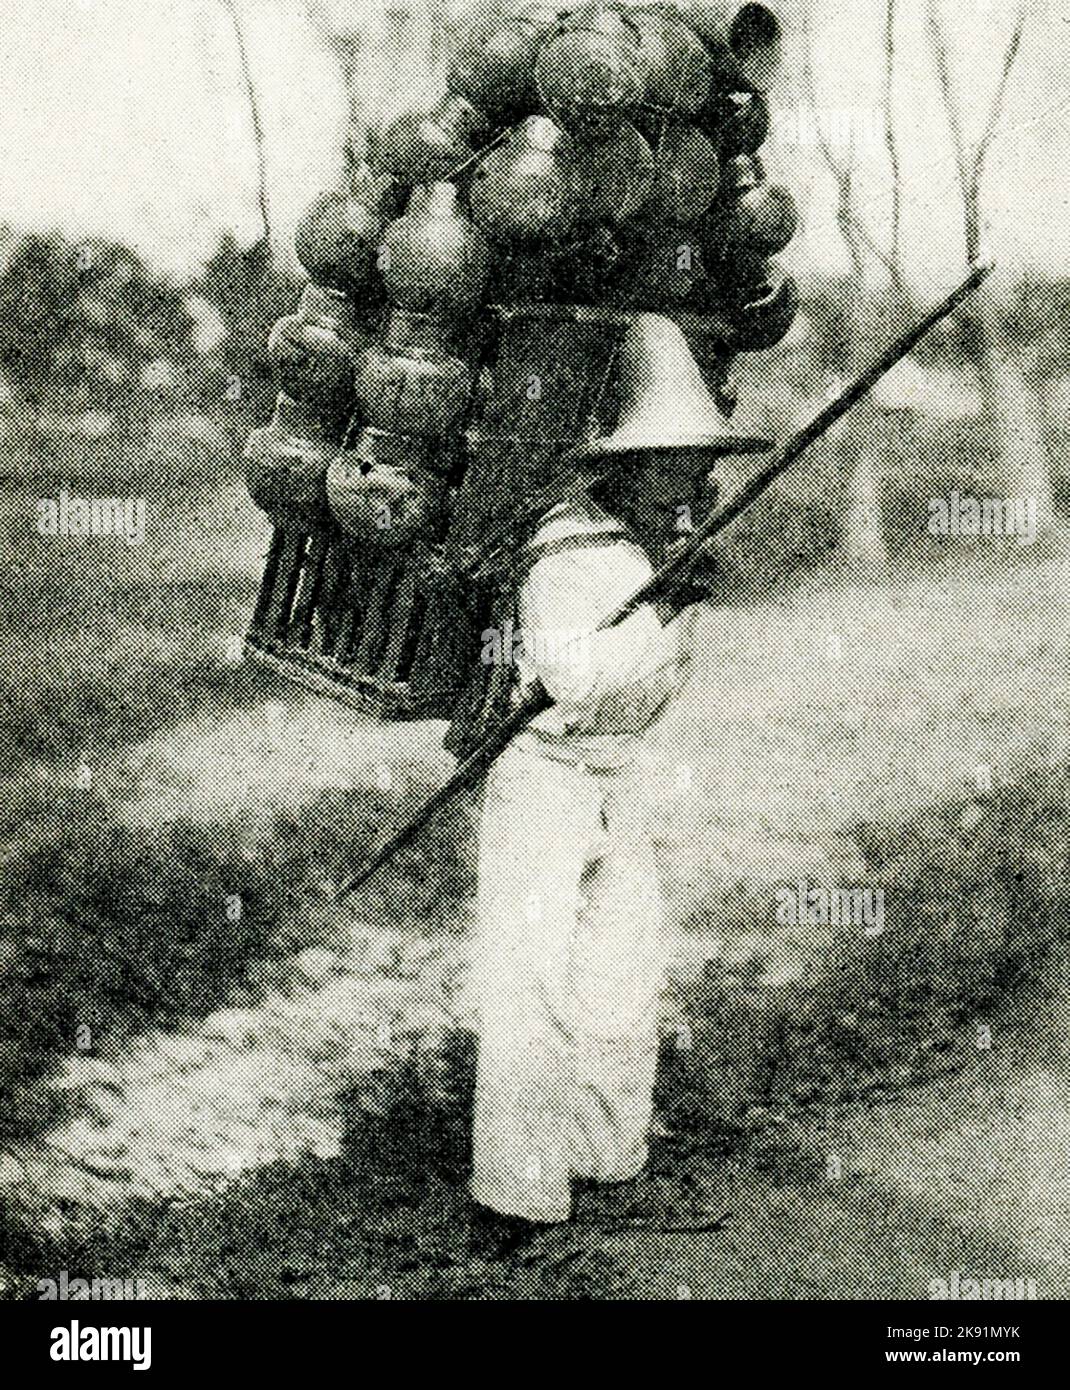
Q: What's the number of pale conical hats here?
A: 1